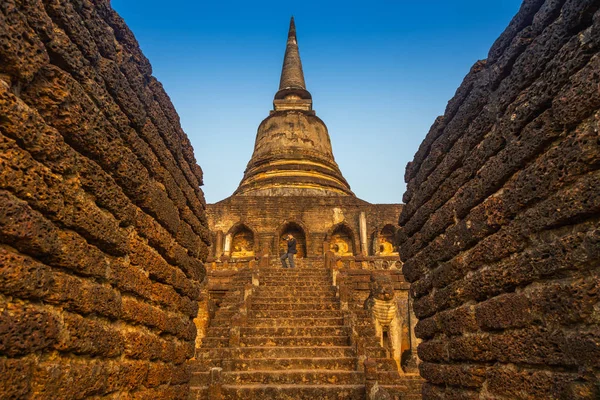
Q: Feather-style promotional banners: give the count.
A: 0